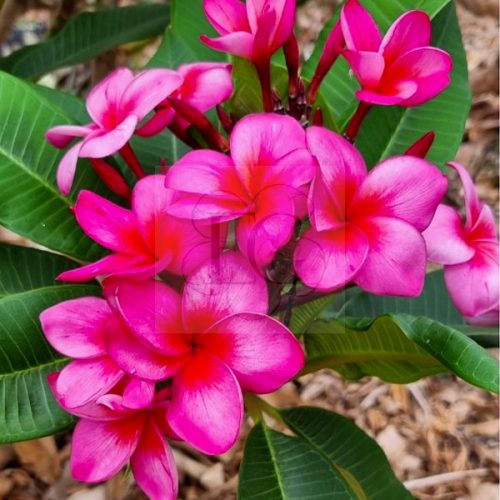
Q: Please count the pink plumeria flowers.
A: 11